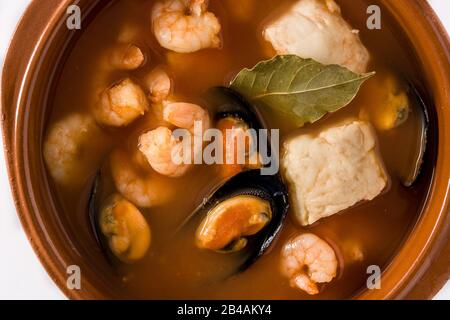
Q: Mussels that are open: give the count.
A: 4